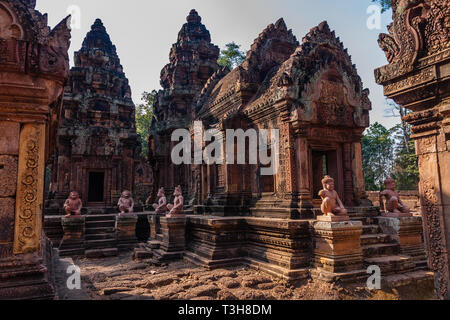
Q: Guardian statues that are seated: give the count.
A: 6